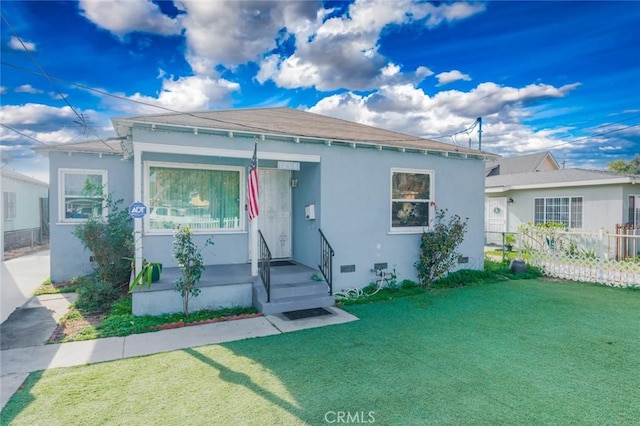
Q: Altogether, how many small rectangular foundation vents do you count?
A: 3